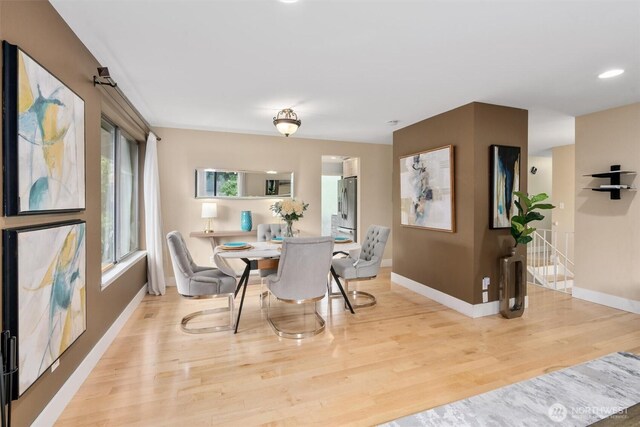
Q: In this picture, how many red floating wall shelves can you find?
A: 0